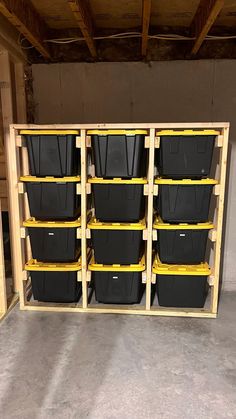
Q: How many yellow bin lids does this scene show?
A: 12